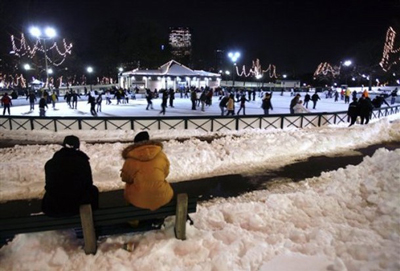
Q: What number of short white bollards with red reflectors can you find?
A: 0